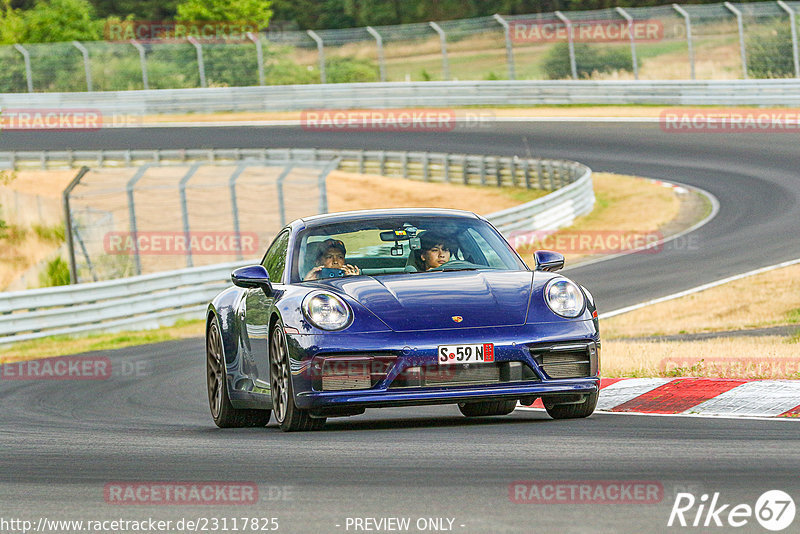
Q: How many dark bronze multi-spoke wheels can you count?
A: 2